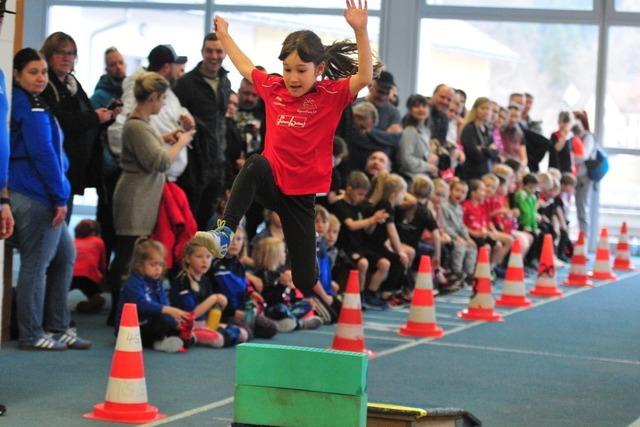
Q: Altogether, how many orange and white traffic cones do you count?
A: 9